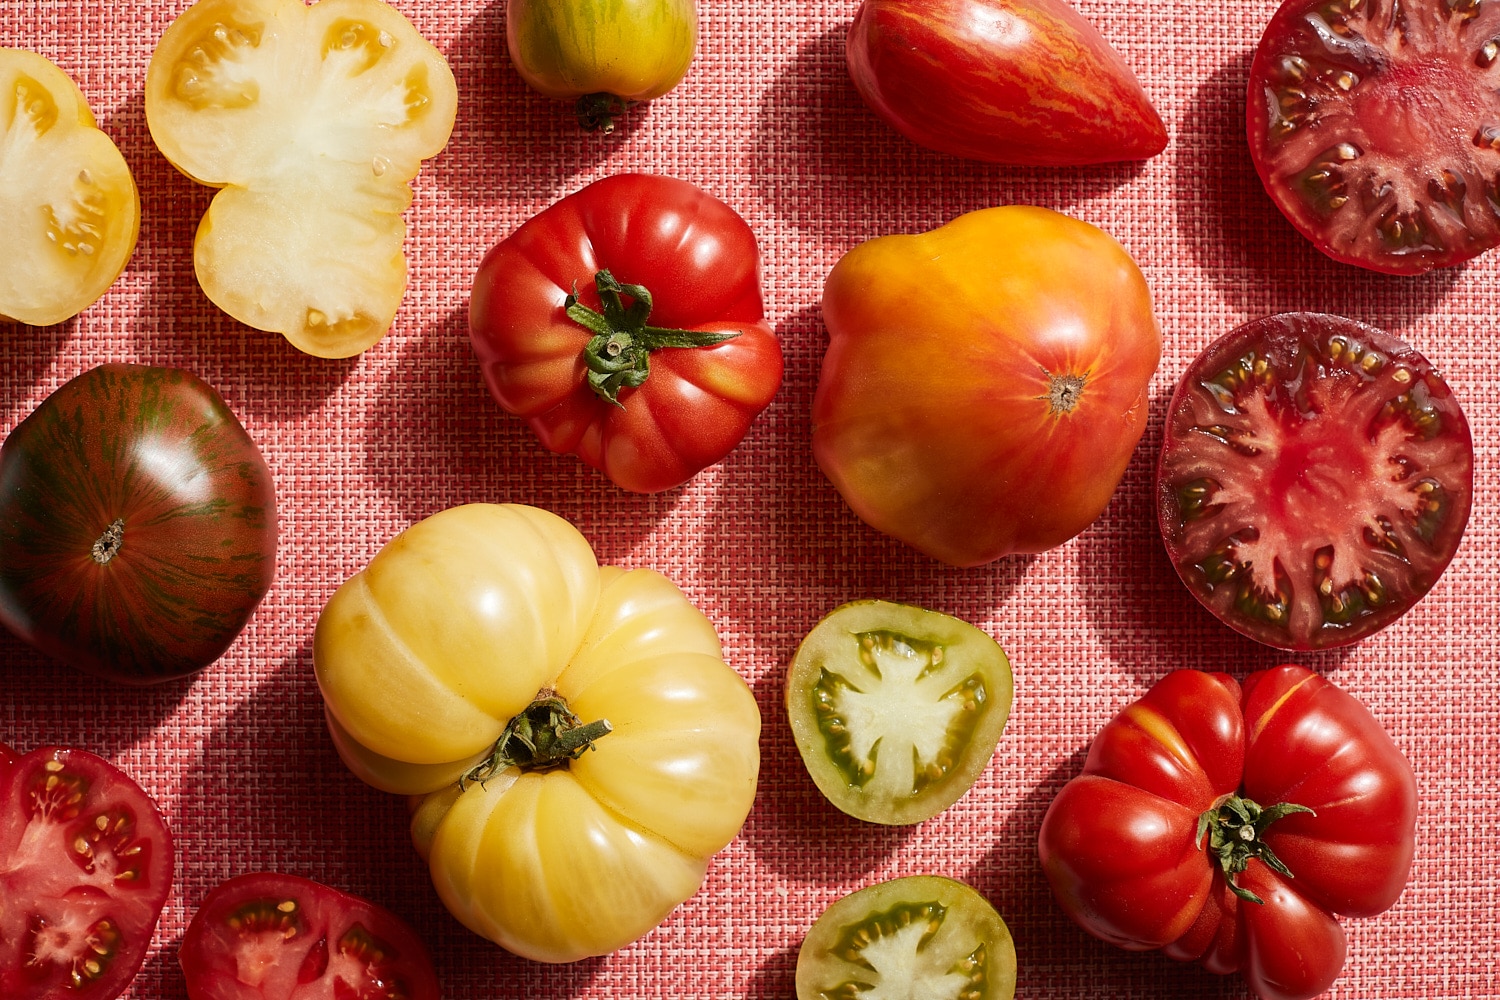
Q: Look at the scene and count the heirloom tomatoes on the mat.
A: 15